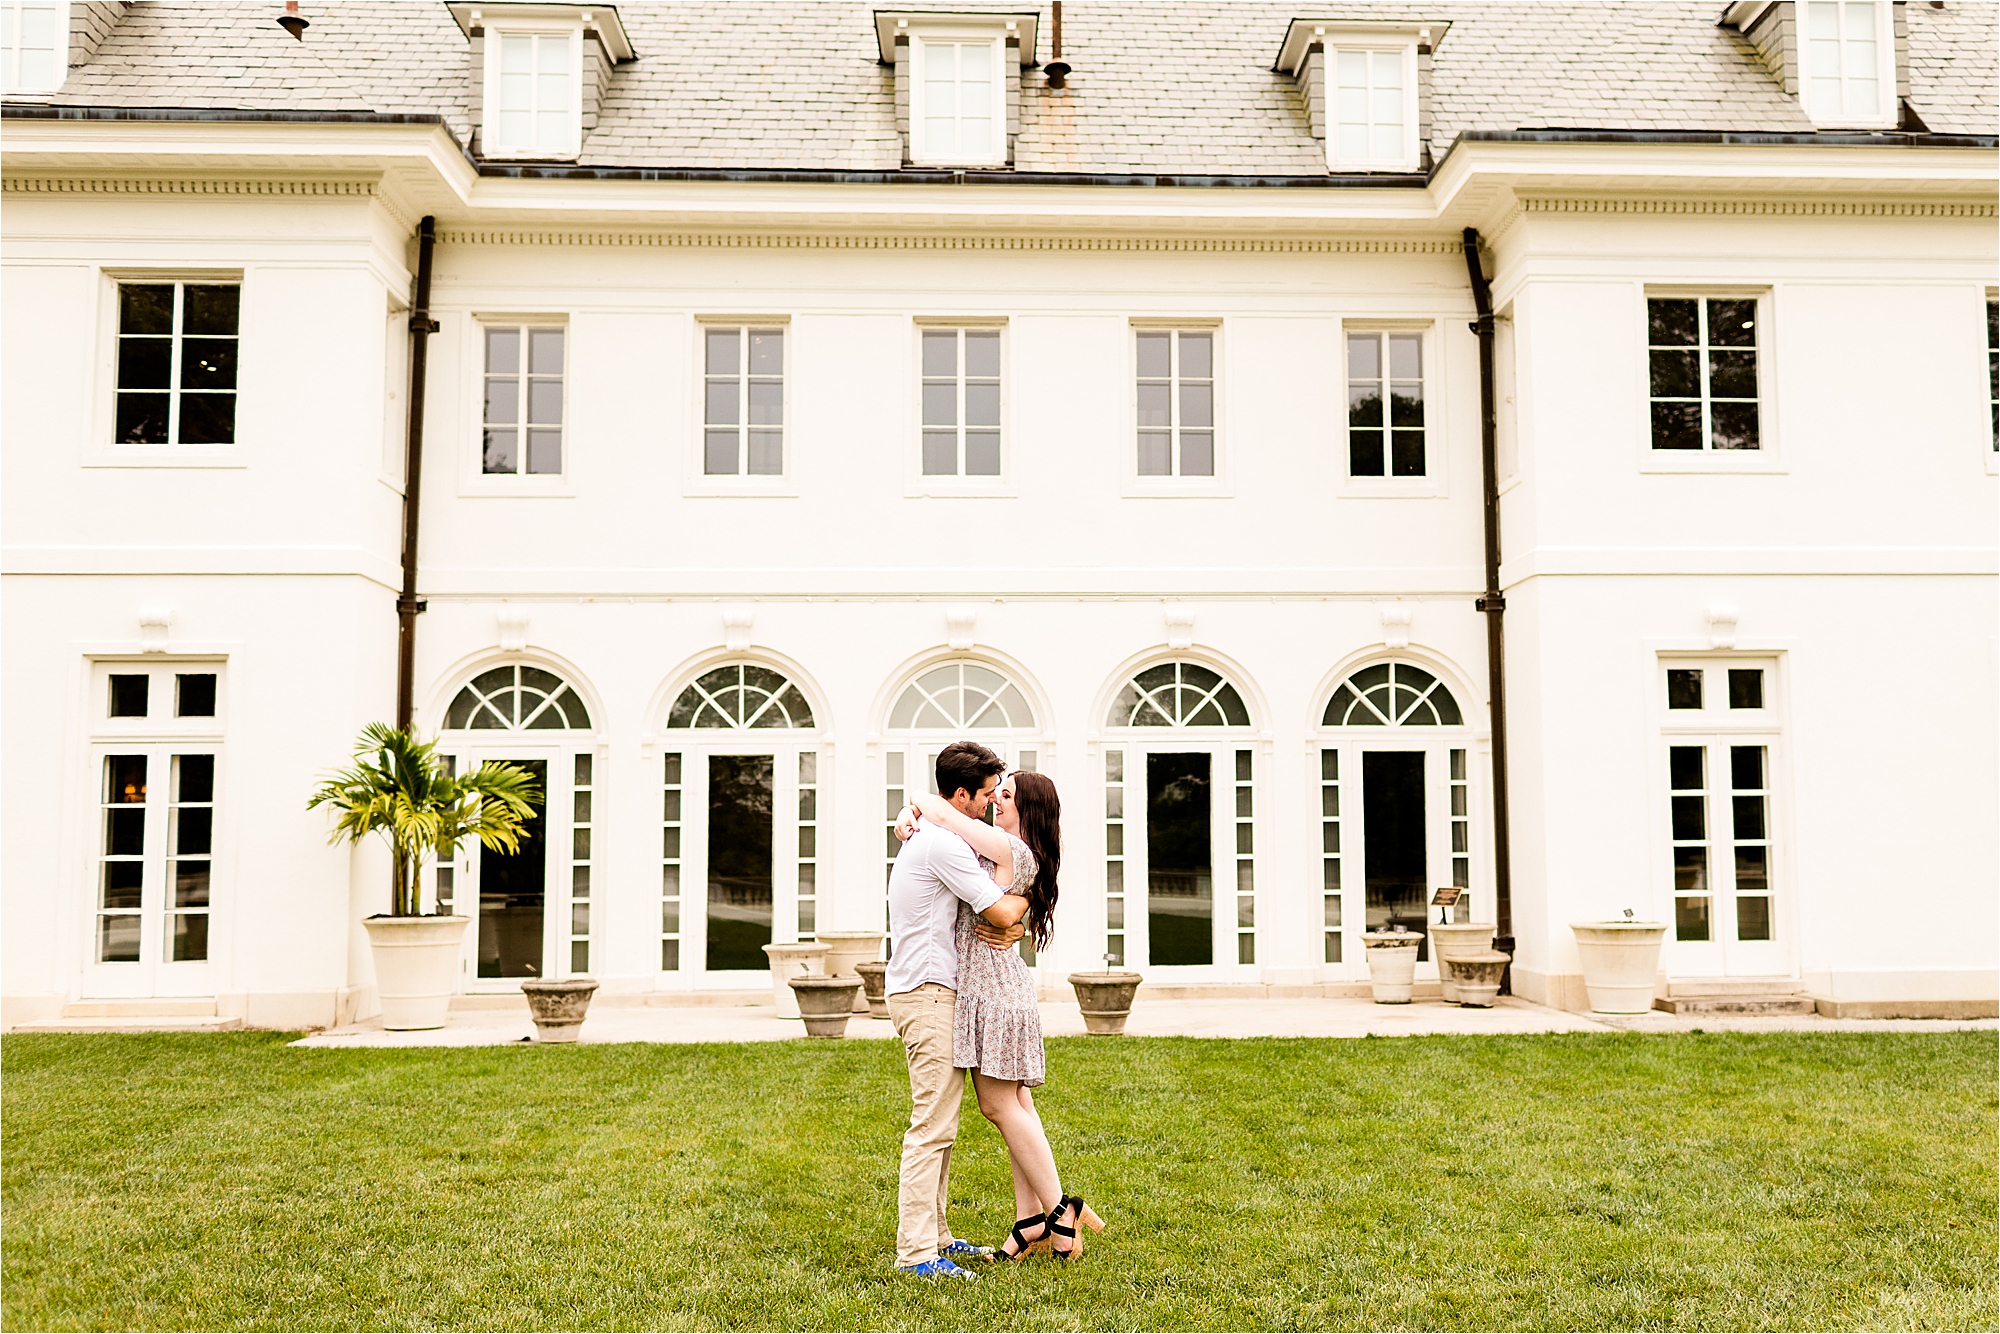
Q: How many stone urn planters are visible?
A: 11